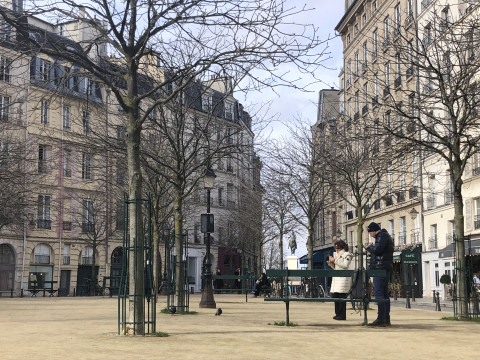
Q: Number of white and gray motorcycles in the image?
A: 0